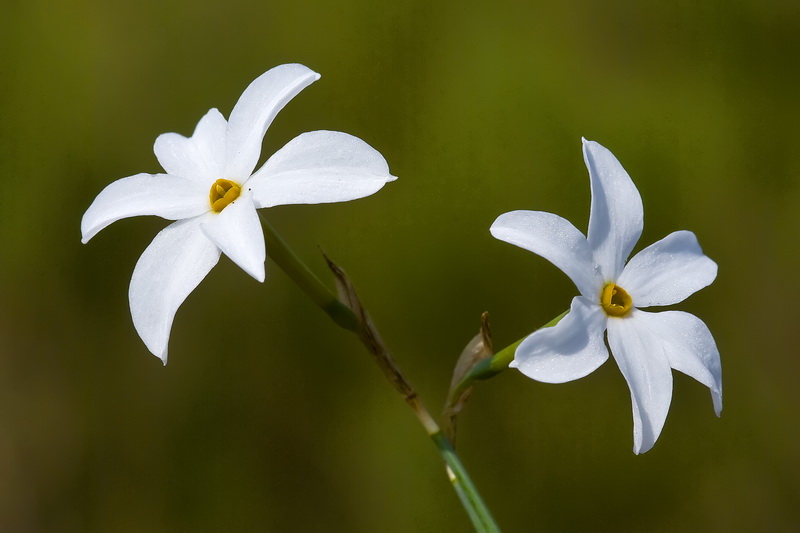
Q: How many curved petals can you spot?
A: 12